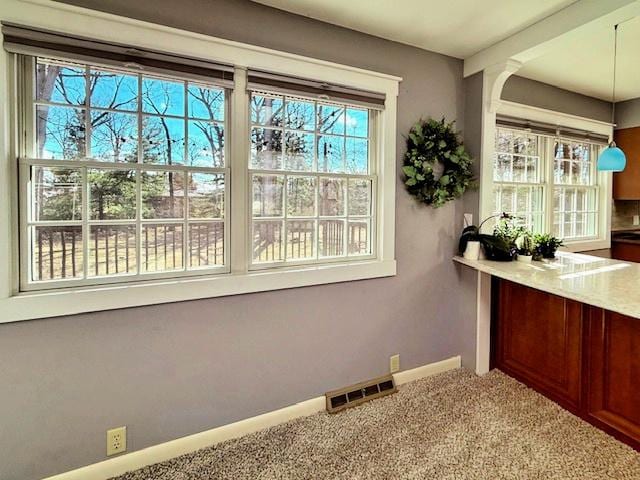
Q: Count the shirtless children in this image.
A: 0